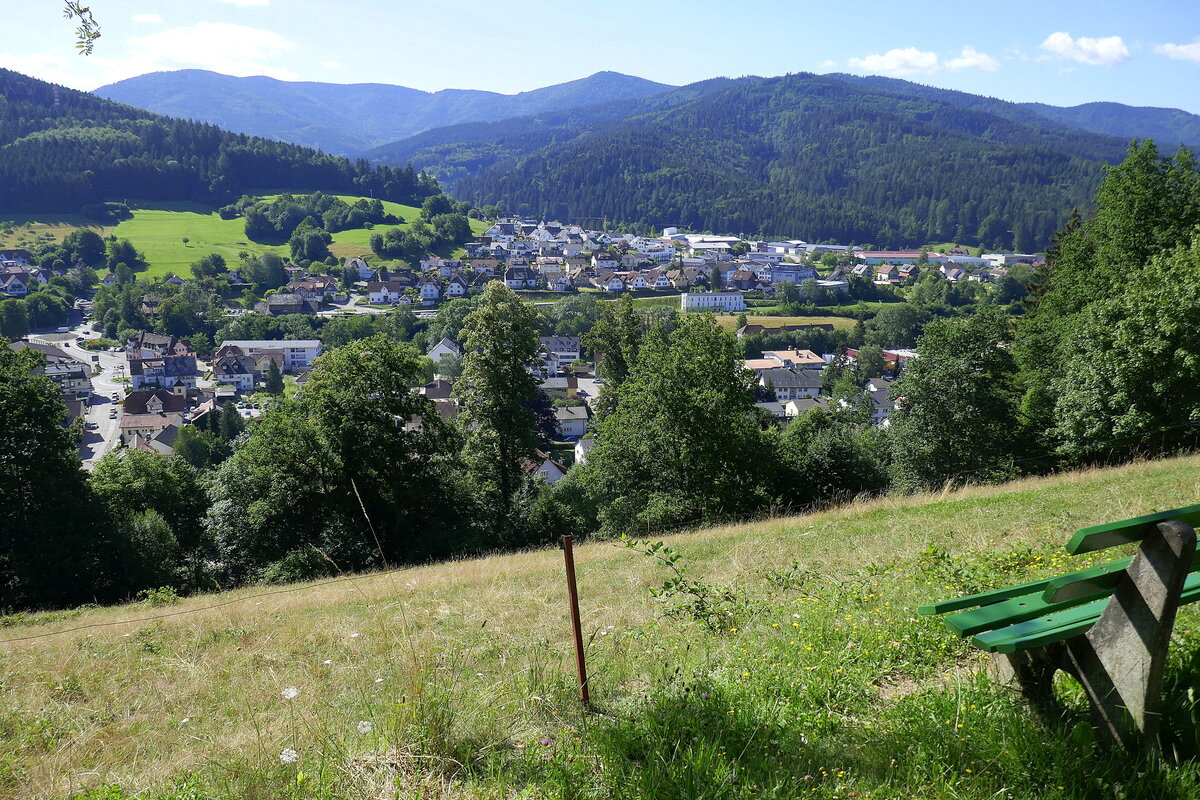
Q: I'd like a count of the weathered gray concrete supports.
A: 1